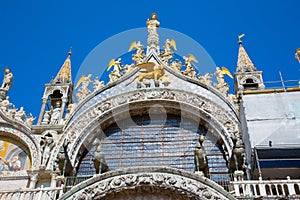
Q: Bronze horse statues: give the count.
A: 4